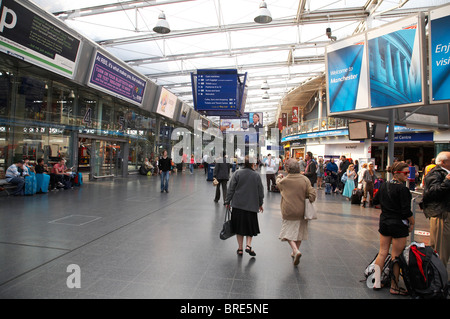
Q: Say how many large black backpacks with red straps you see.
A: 1